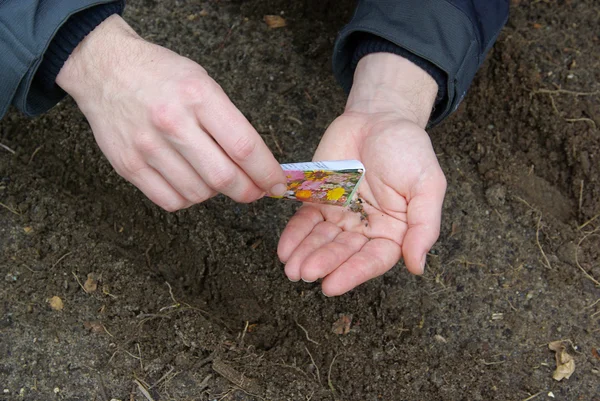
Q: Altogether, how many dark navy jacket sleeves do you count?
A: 2